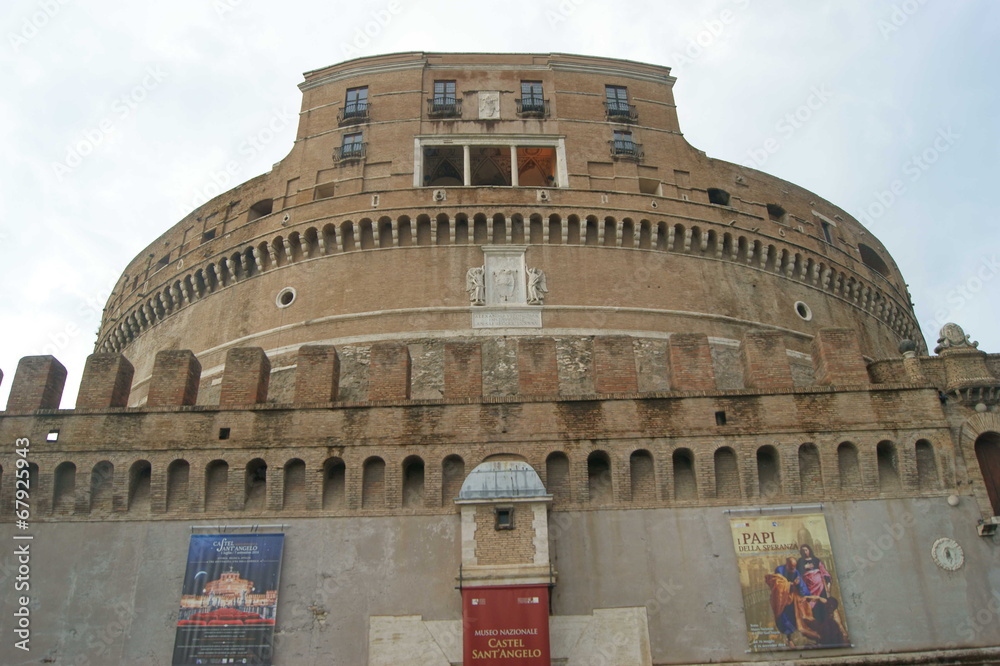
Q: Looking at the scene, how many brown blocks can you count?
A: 12